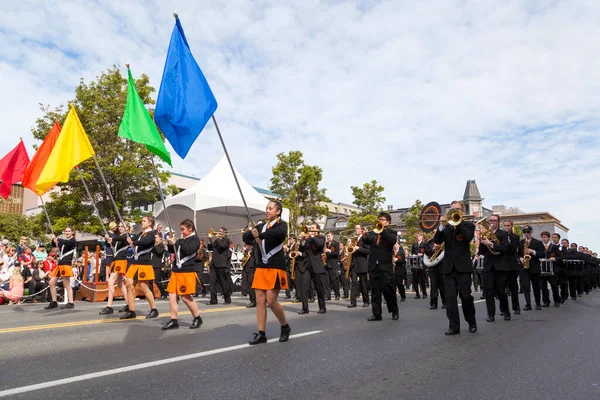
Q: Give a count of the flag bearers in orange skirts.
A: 5